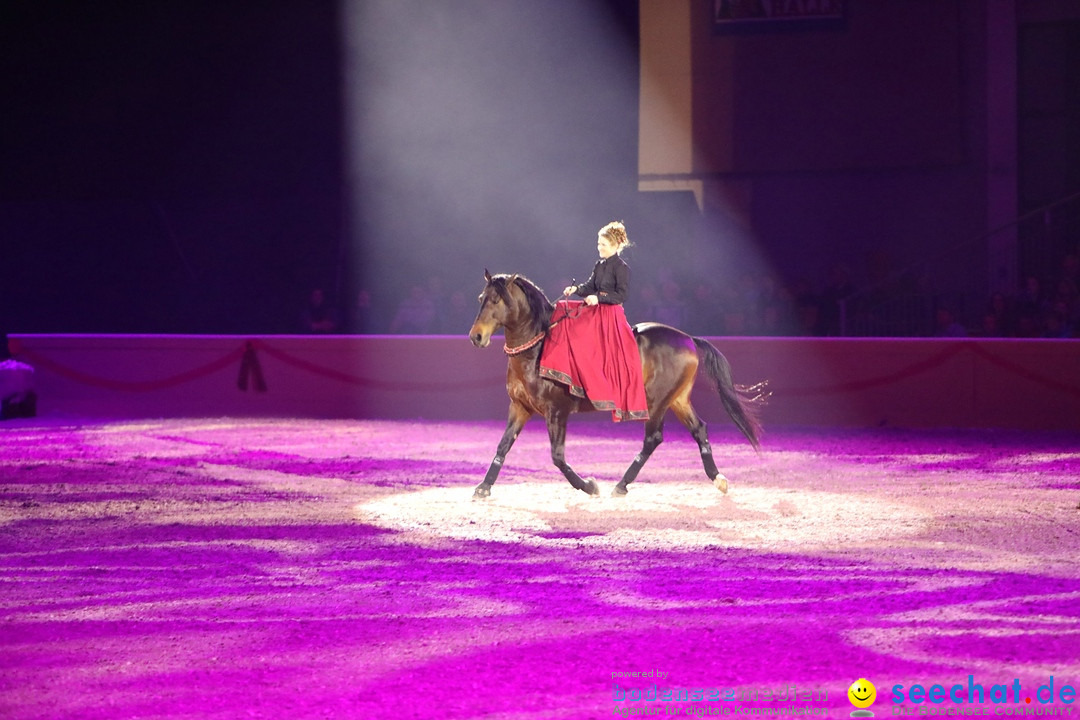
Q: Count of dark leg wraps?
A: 4